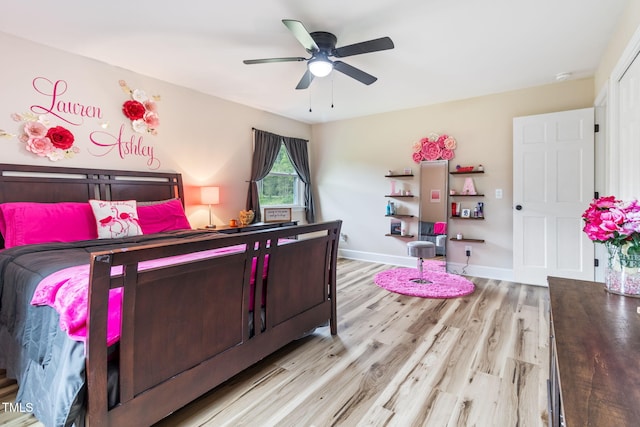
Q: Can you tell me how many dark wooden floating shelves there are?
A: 8